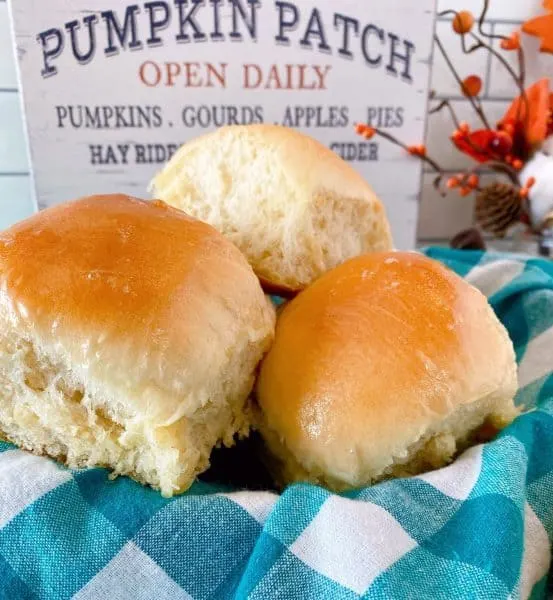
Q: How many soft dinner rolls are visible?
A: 3